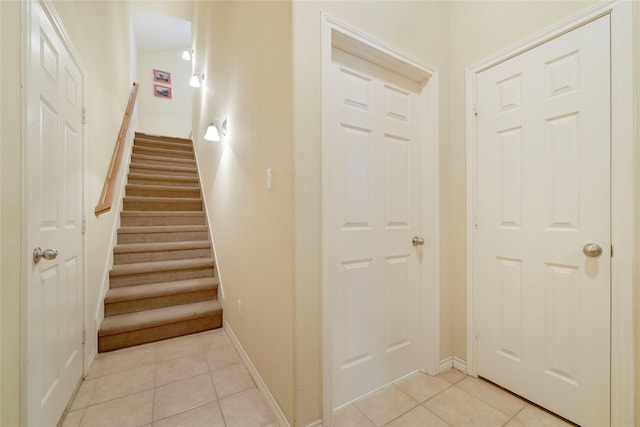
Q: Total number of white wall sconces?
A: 3